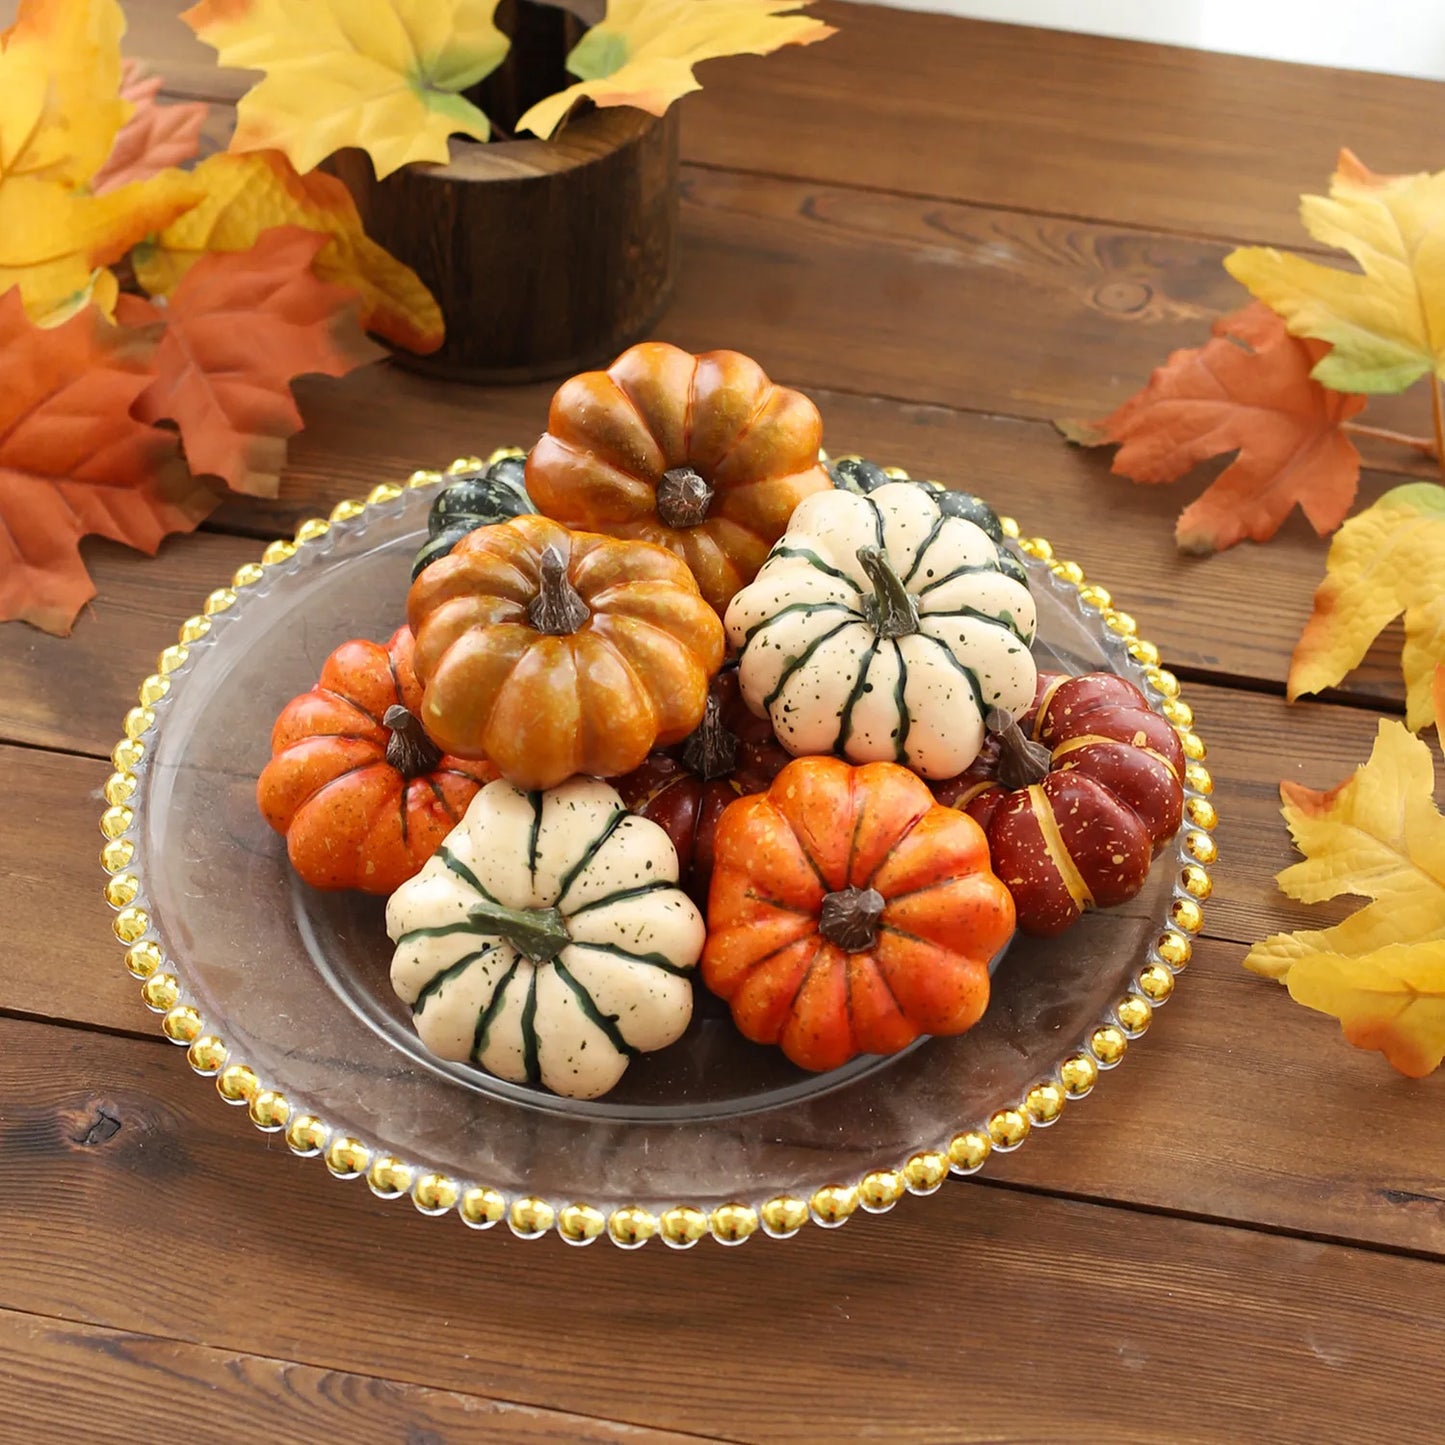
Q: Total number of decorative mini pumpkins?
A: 10